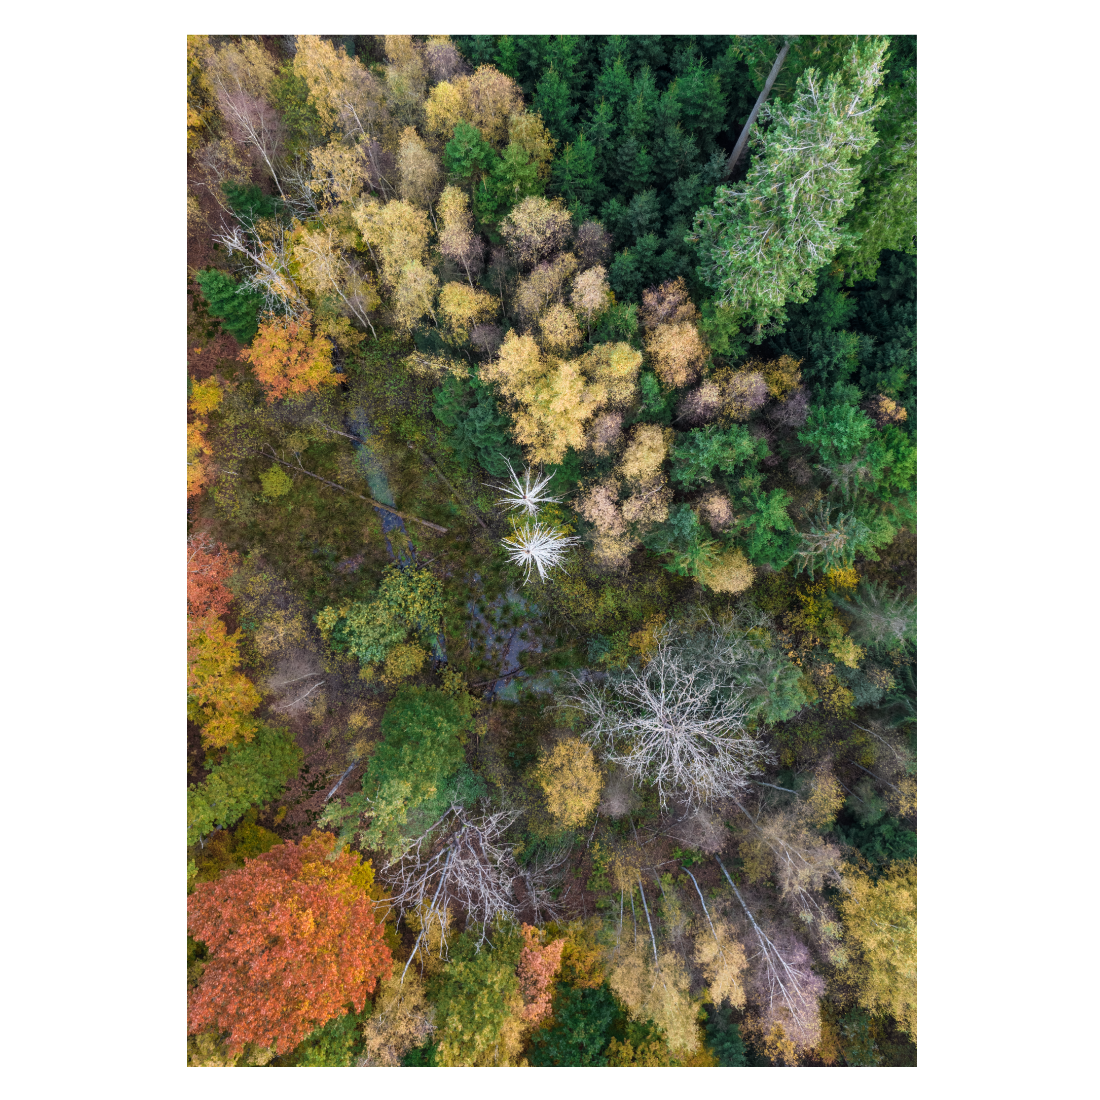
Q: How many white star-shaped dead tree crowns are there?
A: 2